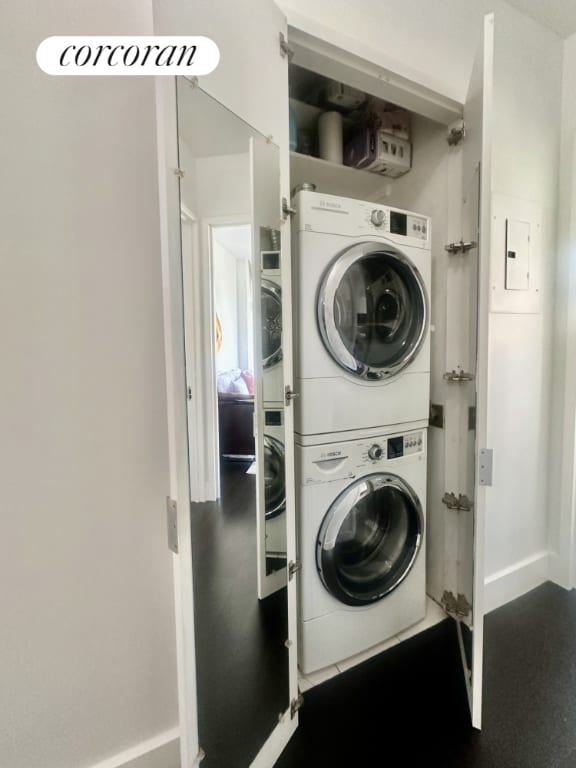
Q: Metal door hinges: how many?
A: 10